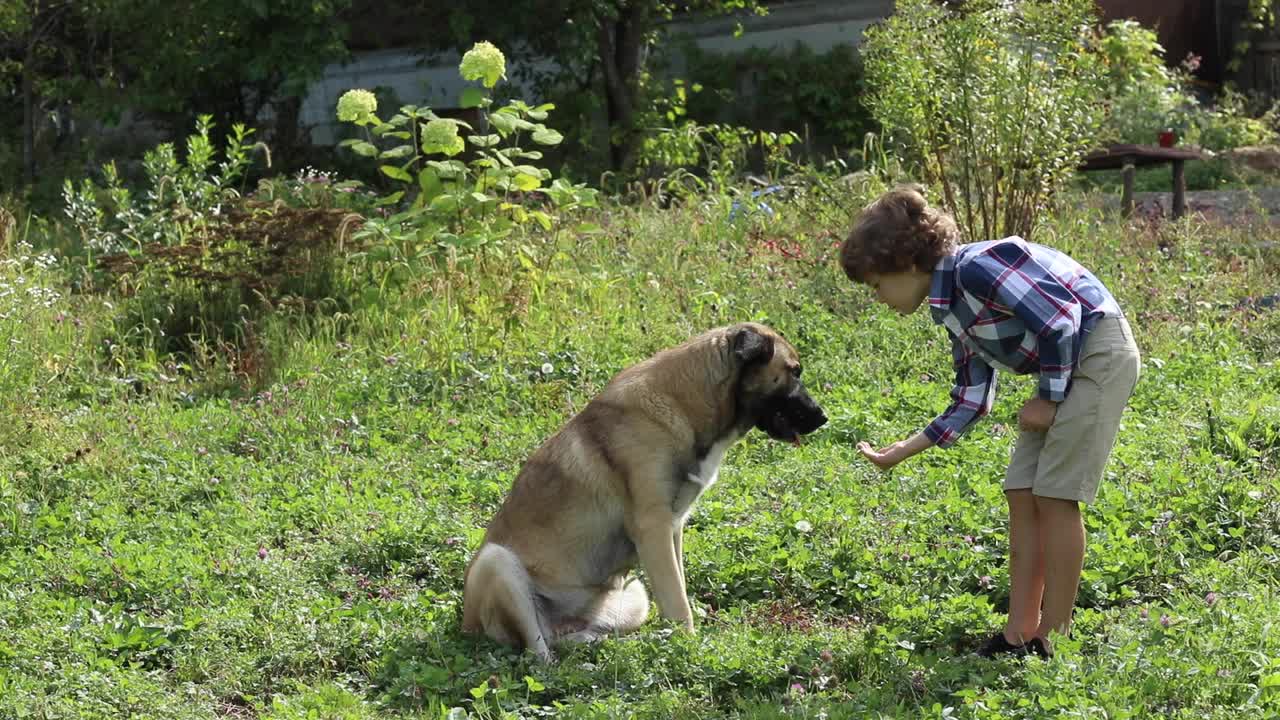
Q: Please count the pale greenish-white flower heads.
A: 3